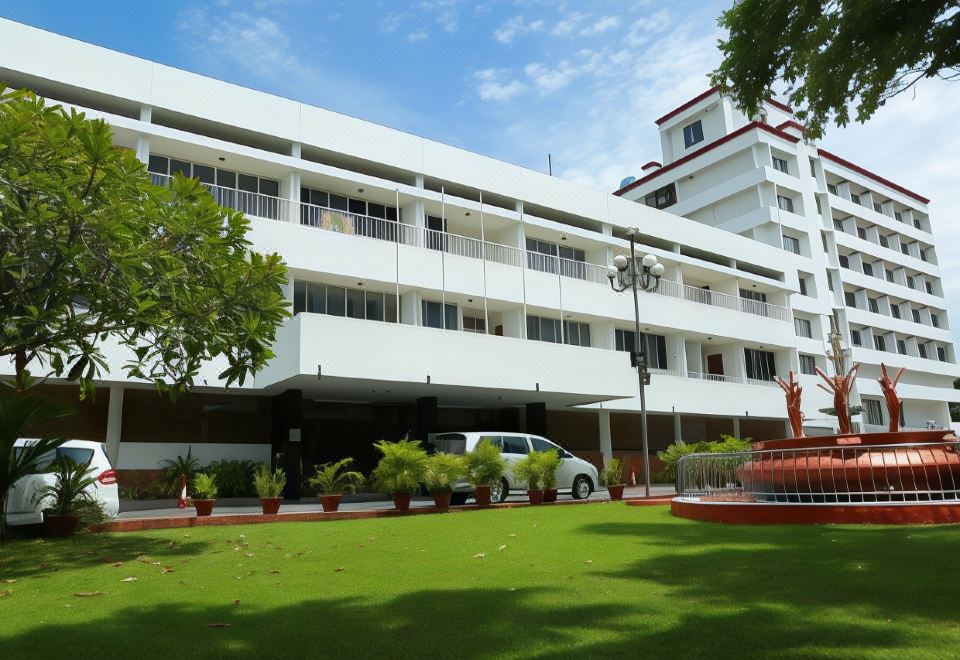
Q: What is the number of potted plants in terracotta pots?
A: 10